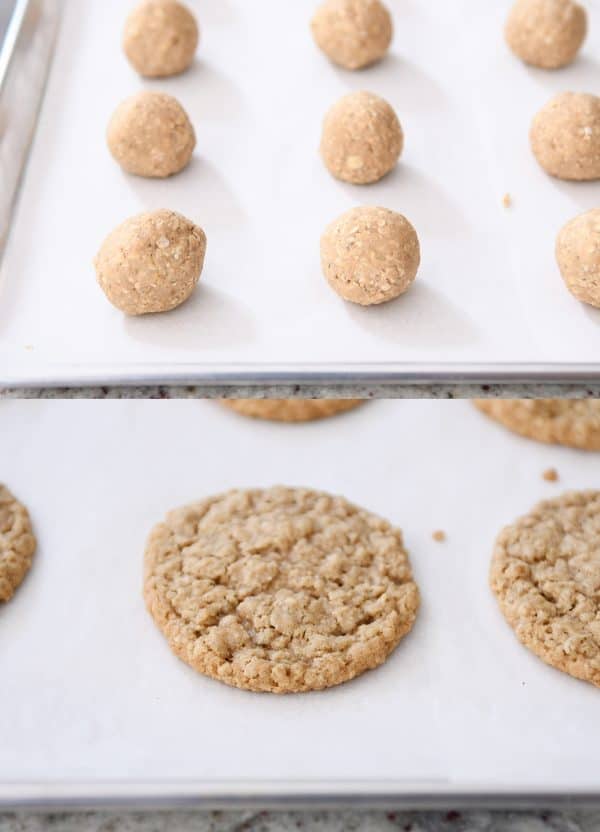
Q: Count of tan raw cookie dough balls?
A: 9